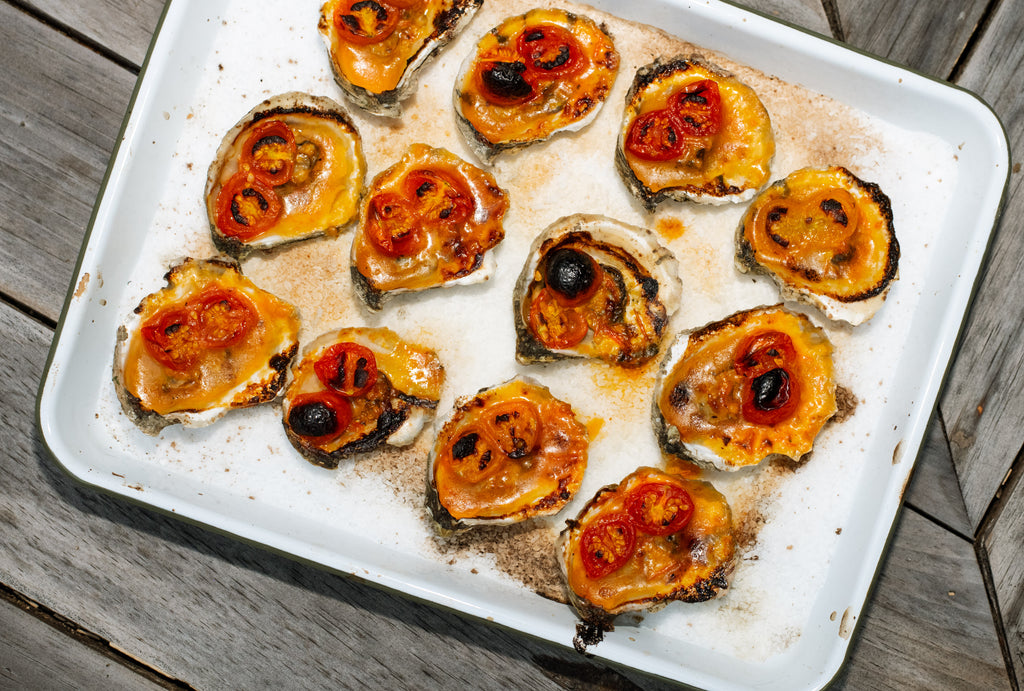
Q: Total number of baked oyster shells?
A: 12